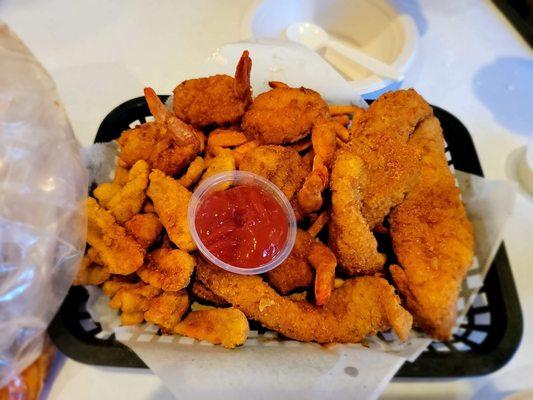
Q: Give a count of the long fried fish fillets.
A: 3